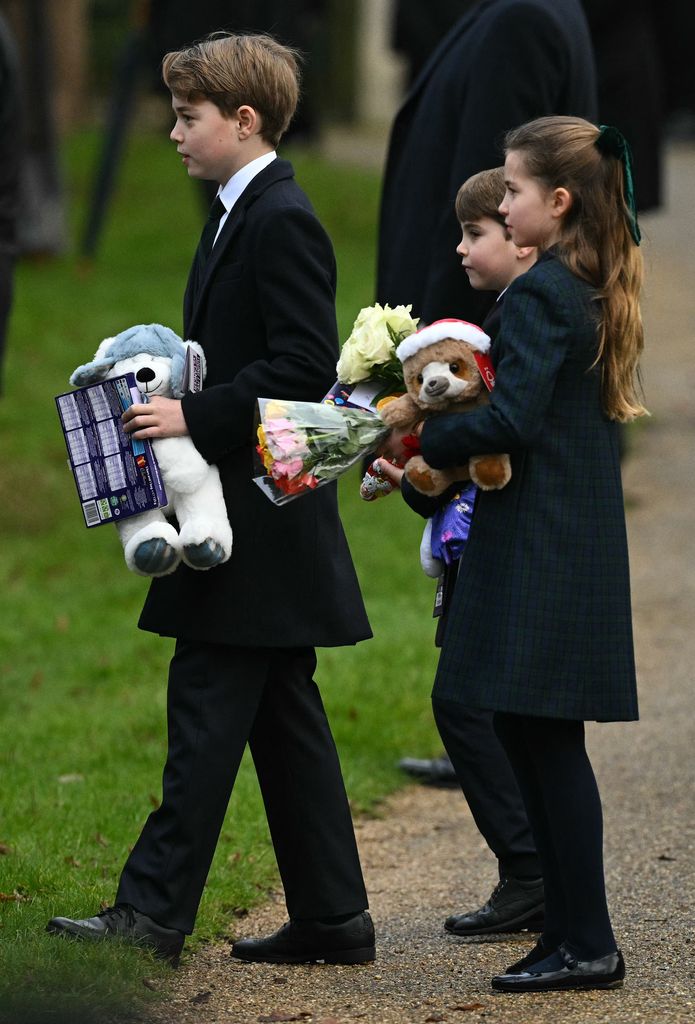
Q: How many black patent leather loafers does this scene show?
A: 2